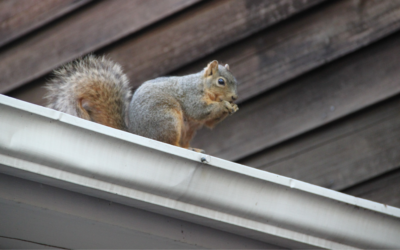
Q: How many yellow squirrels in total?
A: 0